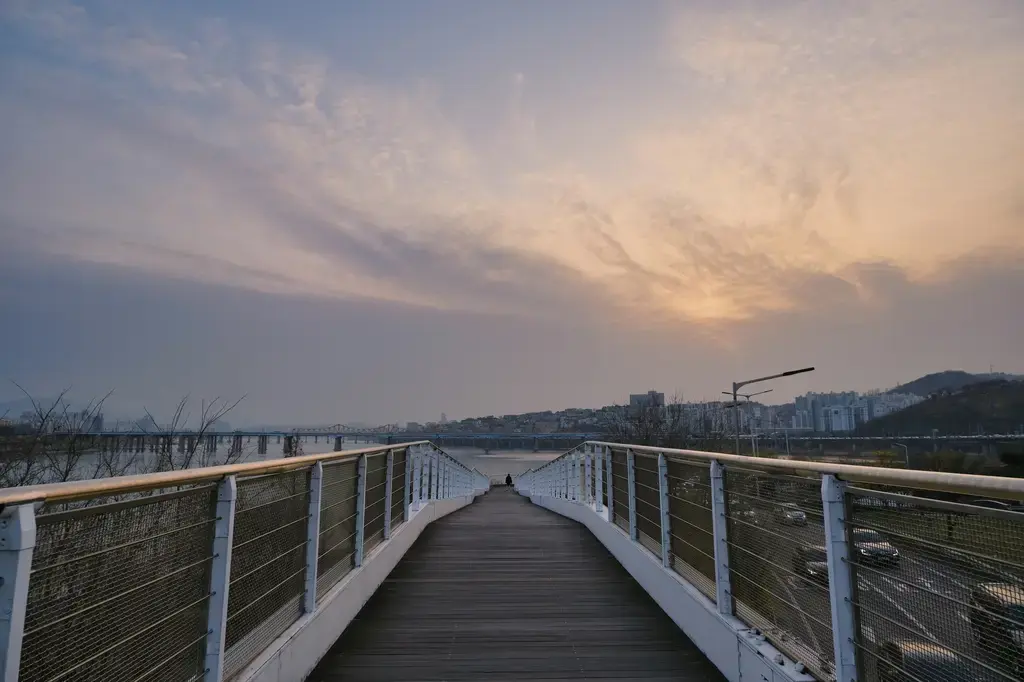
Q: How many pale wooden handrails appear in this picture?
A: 2